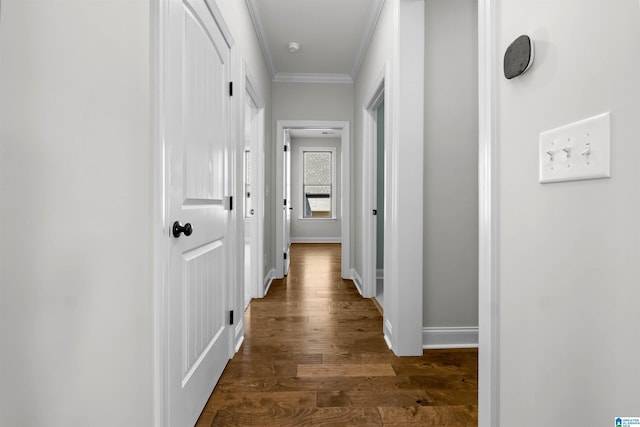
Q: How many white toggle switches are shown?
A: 3